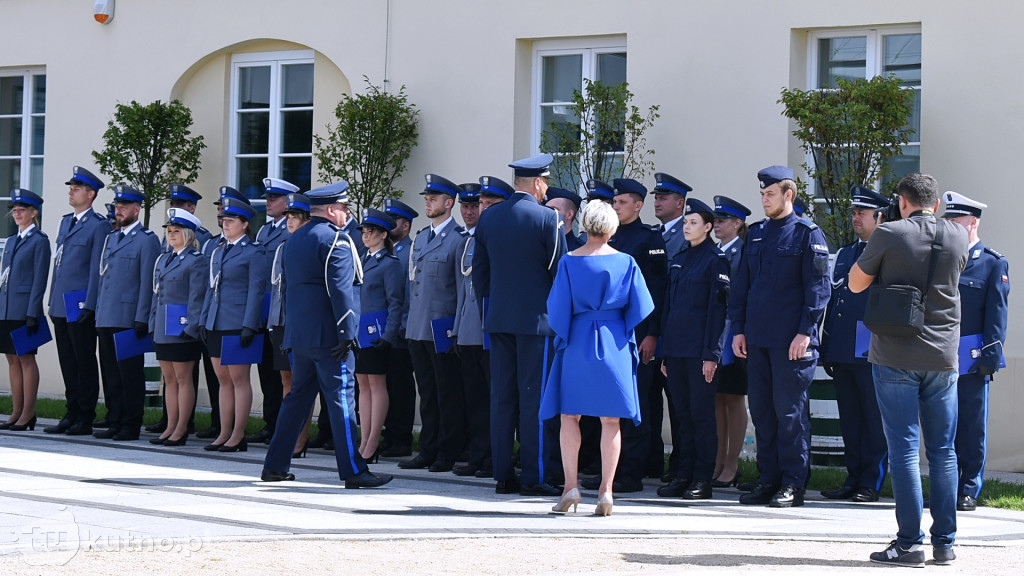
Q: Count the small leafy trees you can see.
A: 4